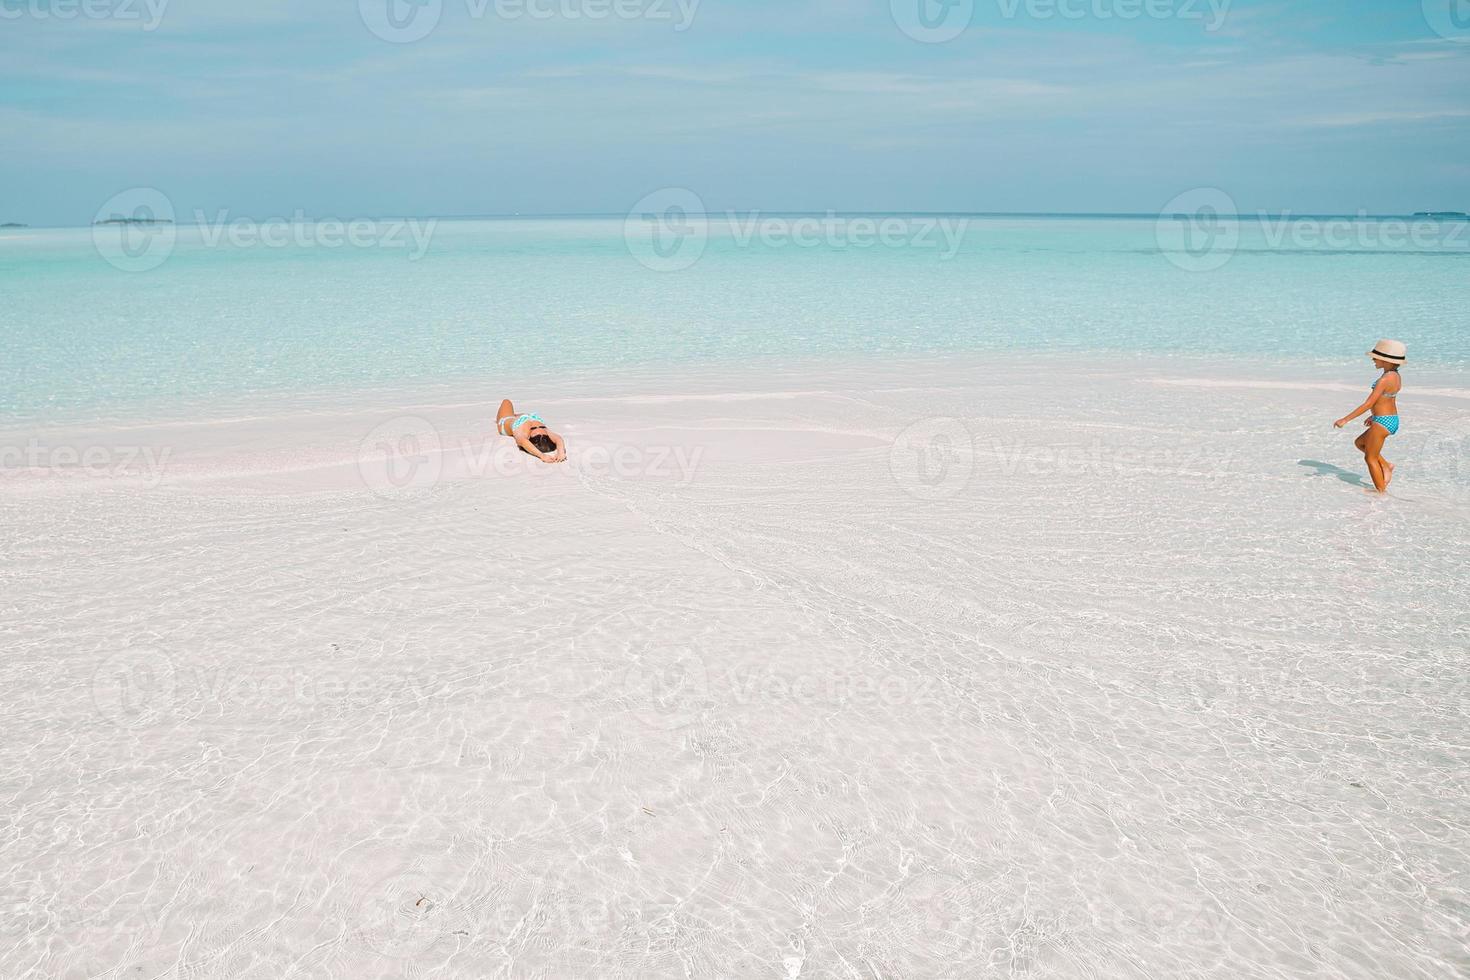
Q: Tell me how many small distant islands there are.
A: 3